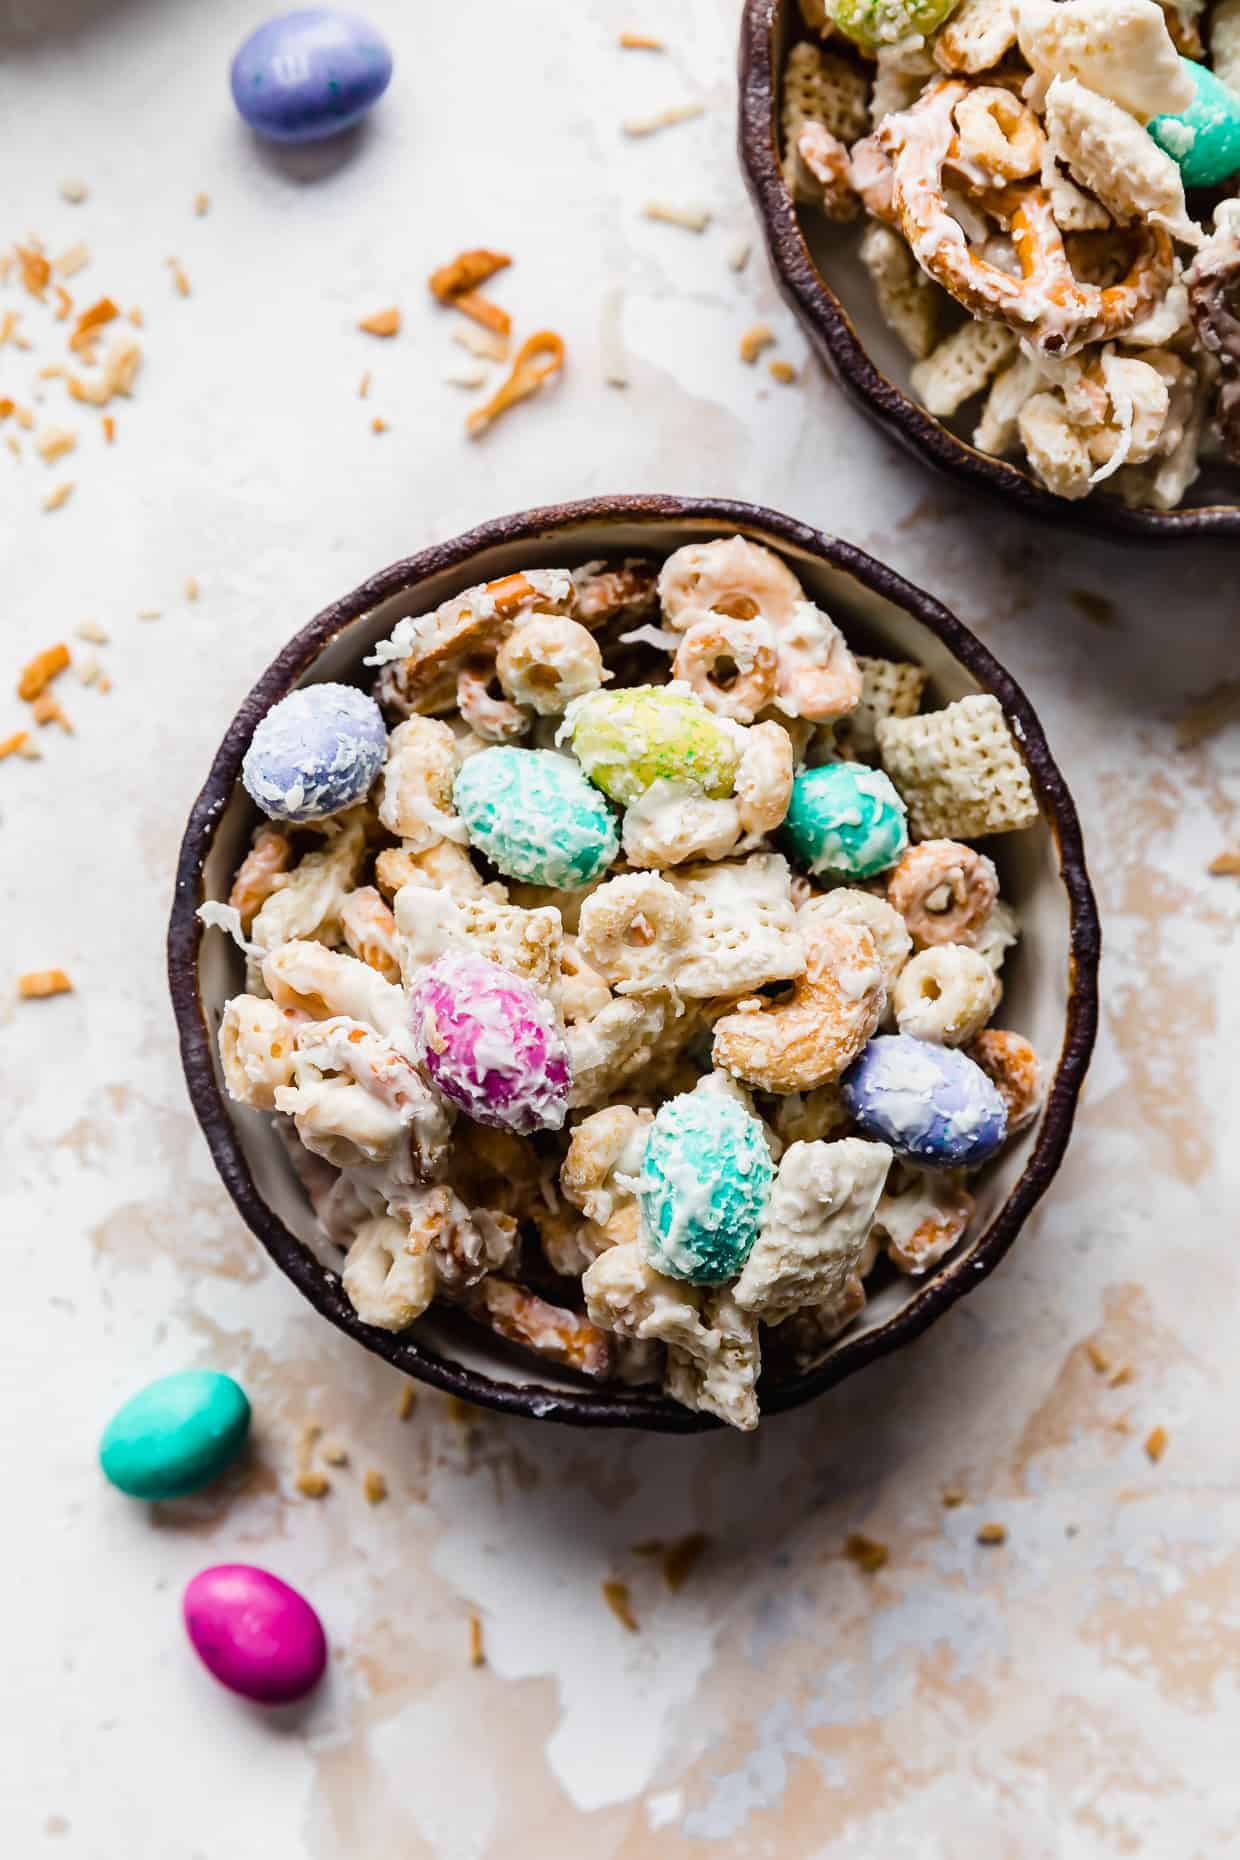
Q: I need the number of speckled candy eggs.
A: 12